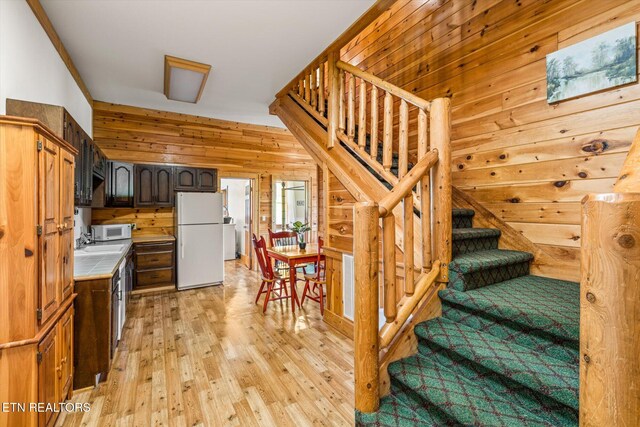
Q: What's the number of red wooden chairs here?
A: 3